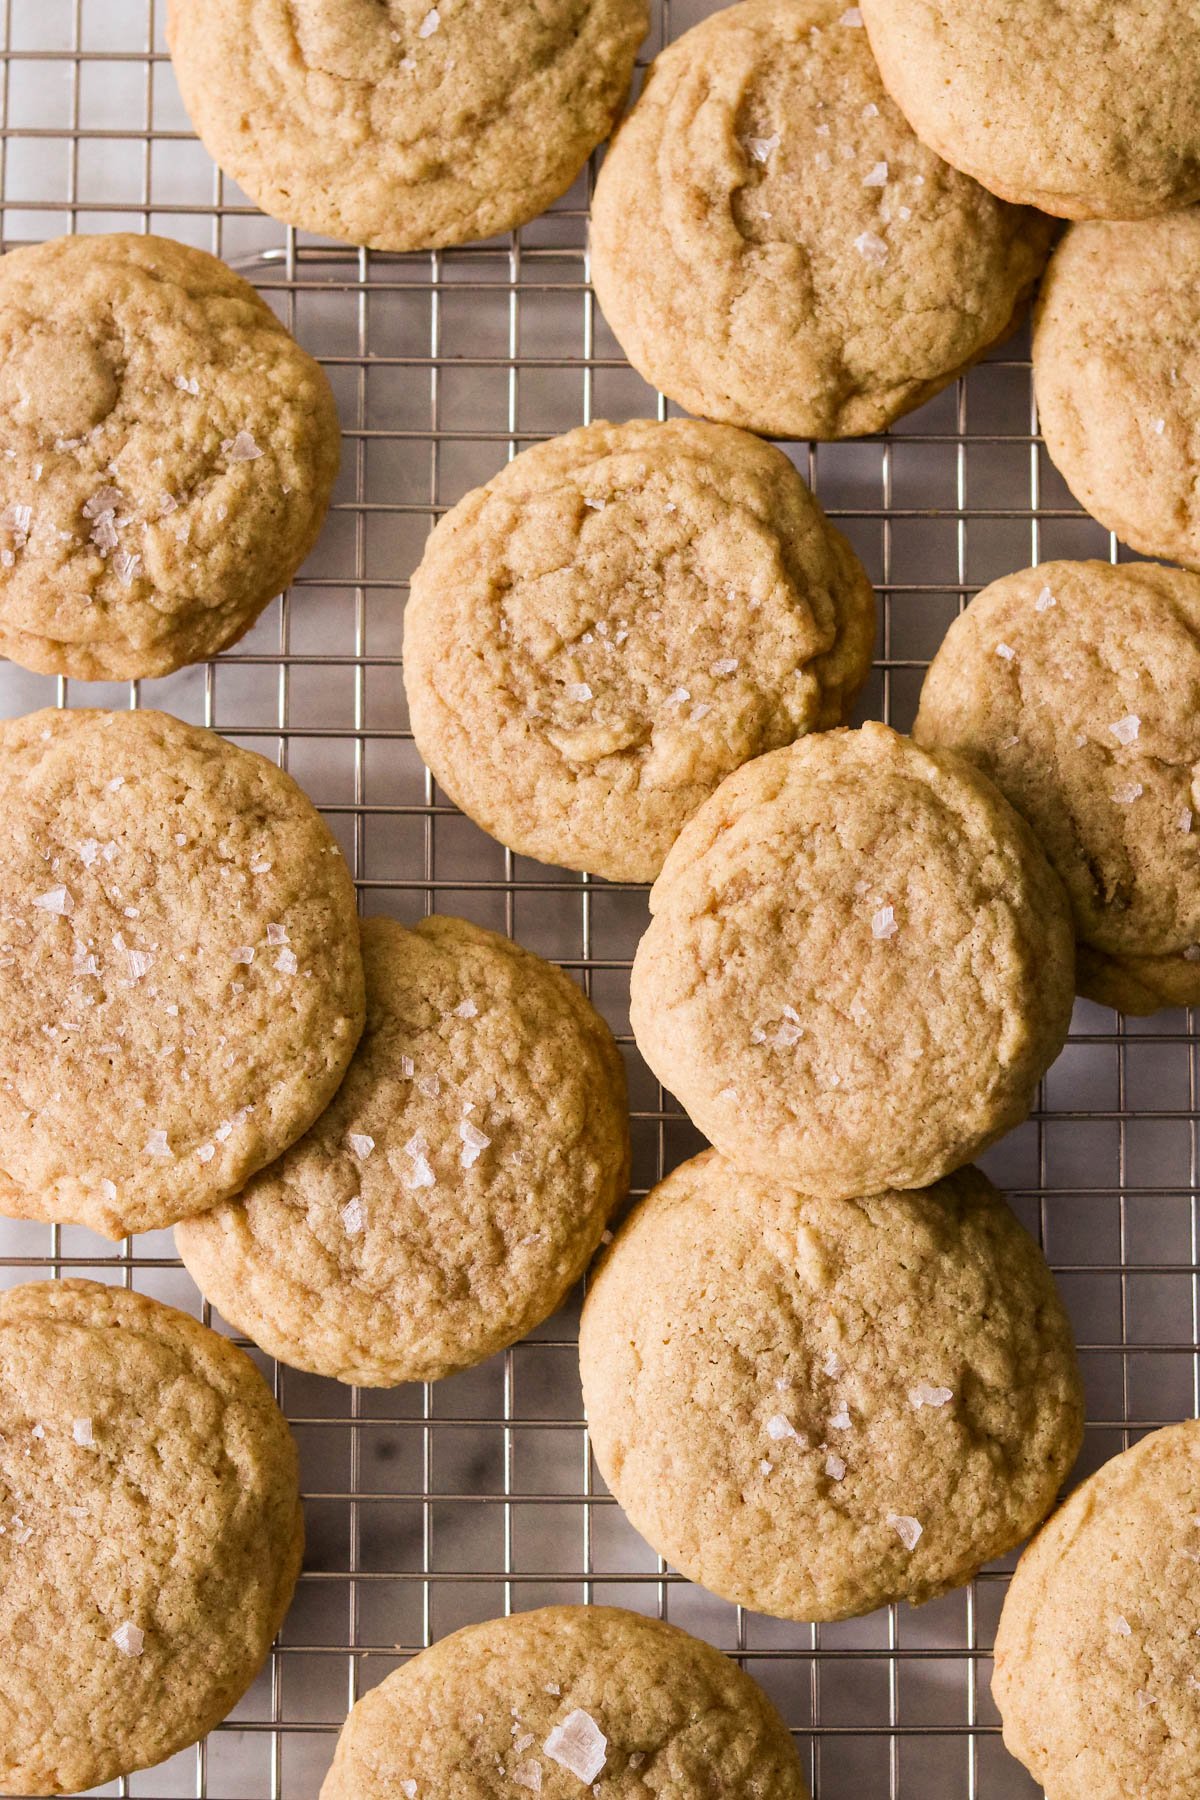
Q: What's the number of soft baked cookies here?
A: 14